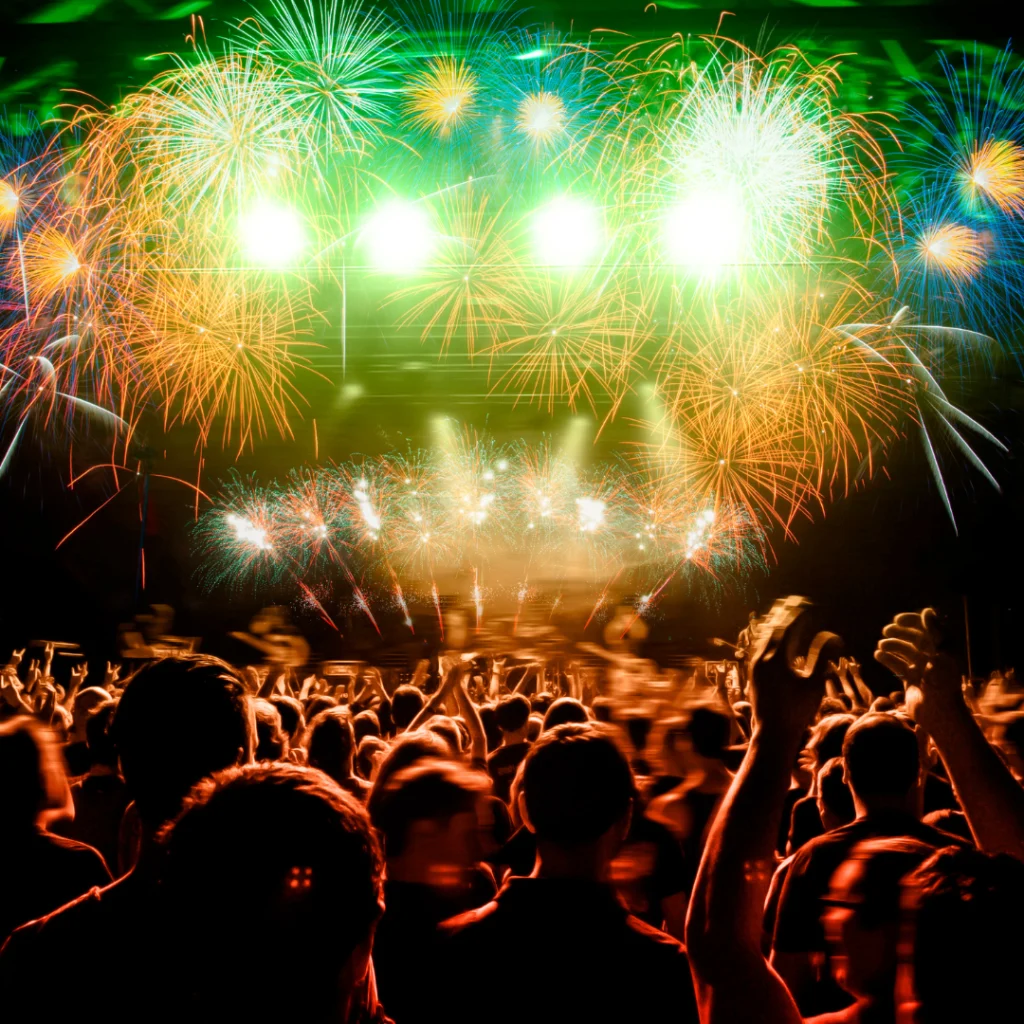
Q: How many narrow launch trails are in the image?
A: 9